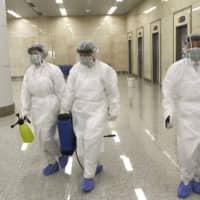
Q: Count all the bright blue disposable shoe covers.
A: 6